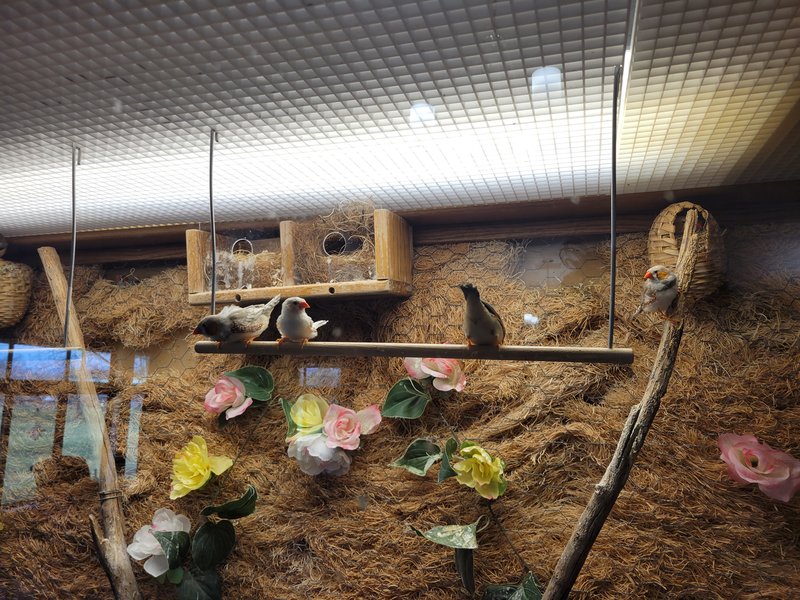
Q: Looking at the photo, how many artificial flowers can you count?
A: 9